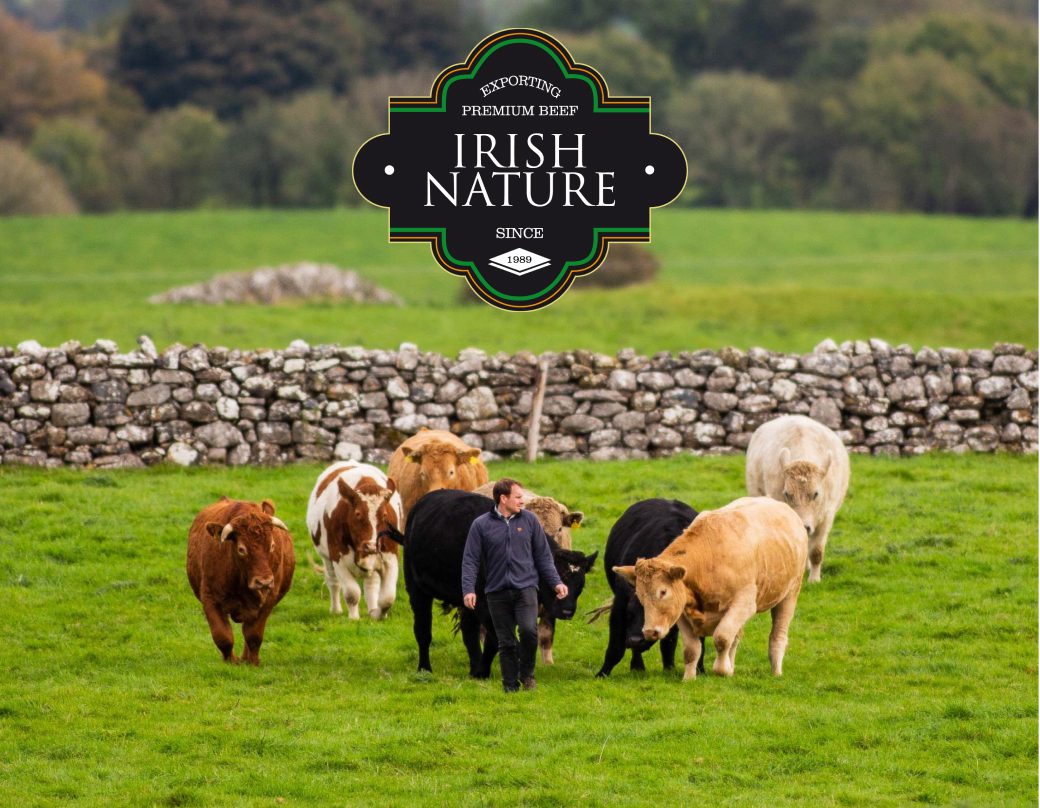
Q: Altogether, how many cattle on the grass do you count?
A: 8